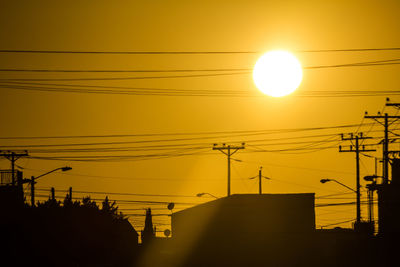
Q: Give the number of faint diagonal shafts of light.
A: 1